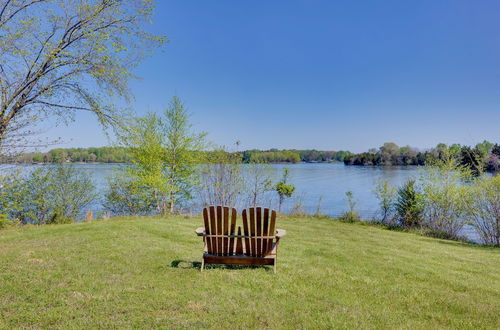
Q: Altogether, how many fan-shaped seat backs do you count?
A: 2